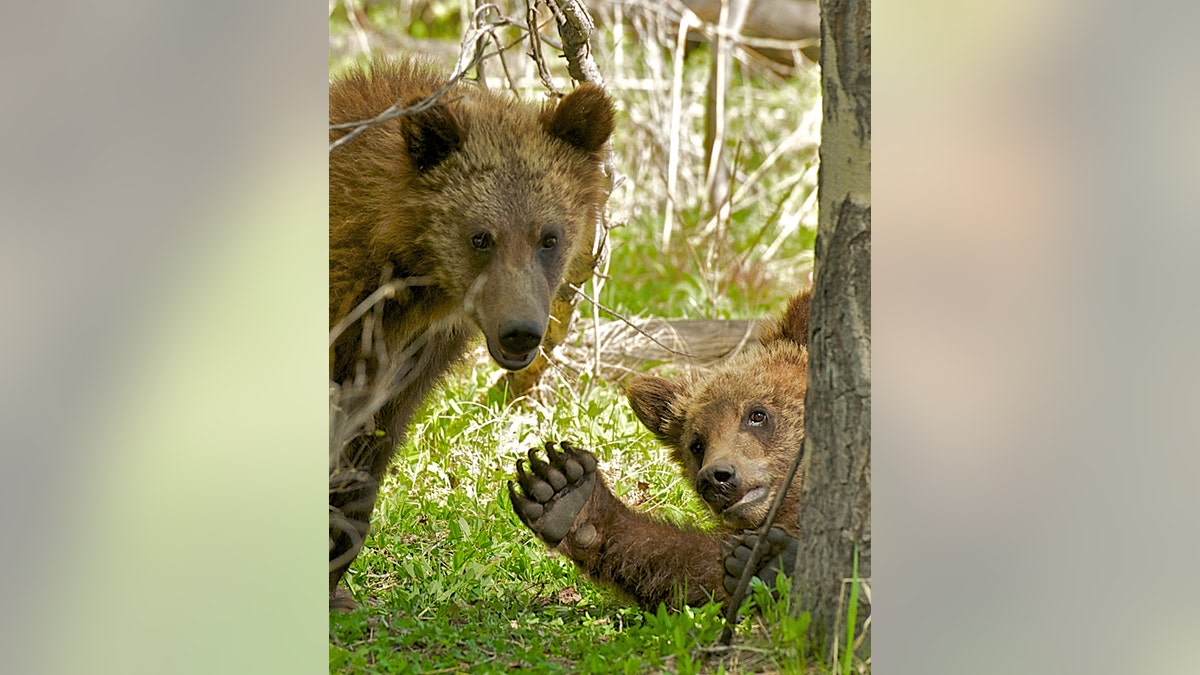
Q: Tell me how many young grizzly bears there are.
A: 2